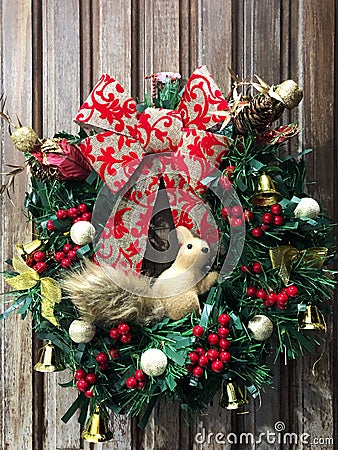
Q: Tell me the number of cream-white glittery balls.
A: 5